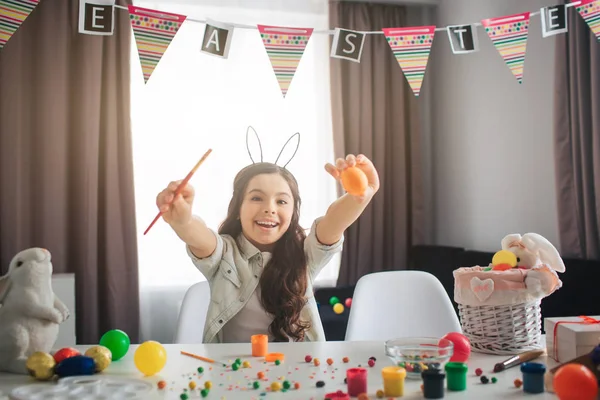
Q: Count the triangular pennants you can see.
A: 6